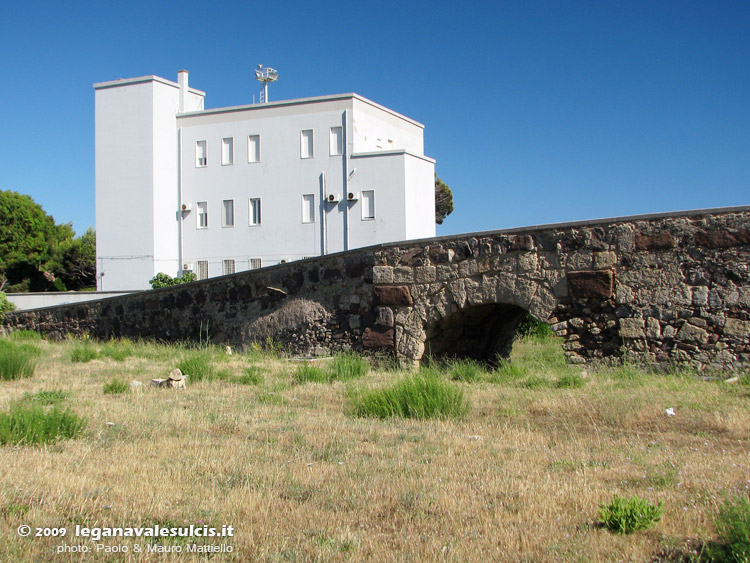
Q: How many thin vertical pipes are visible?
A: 3